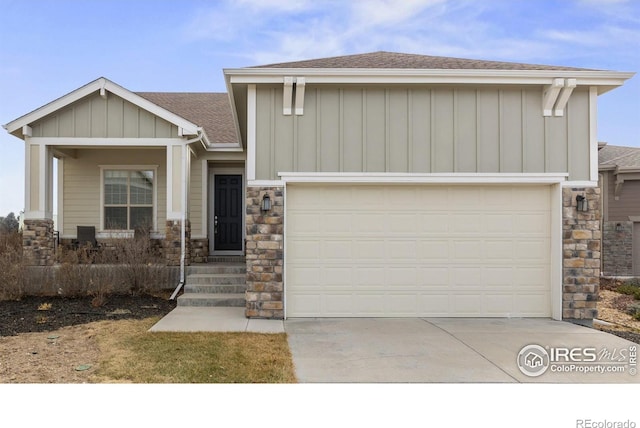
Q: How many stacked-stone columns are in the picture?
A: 4